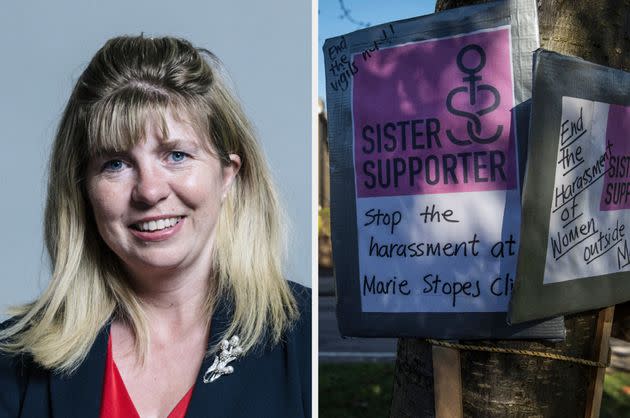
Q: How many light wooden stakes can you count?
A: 2